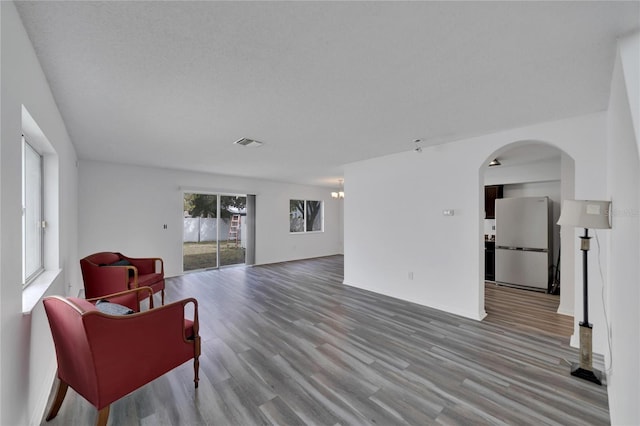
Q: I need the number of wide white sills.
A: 1